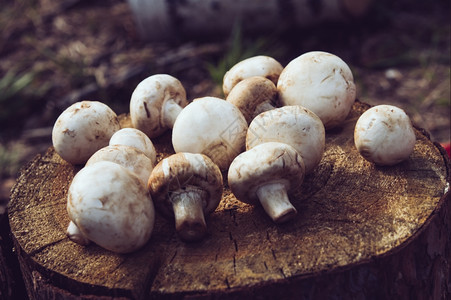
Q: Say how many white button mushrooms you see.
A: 13